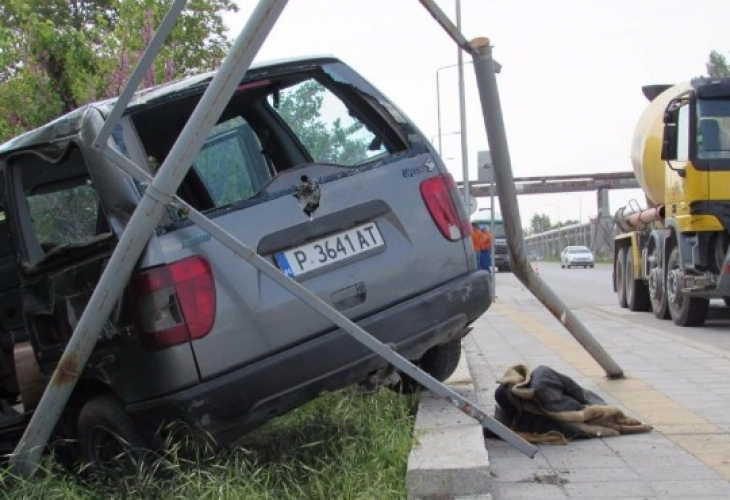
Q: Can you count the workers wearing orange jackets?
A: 2